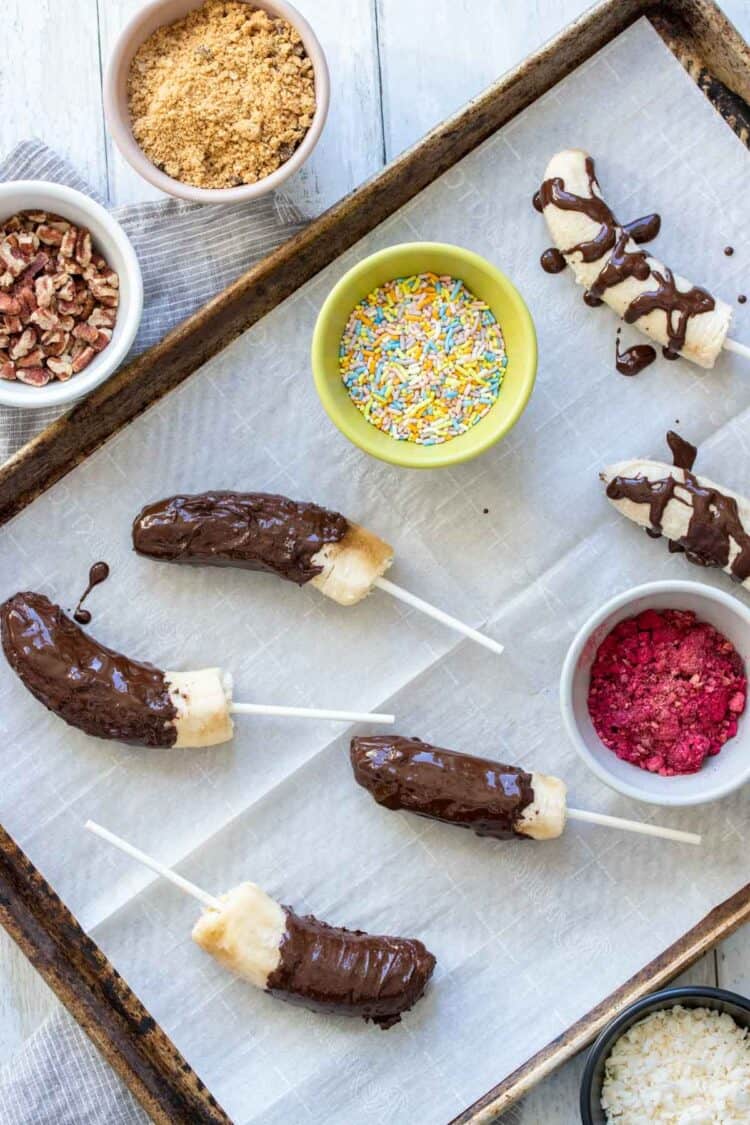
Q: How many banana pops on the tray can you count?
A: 6